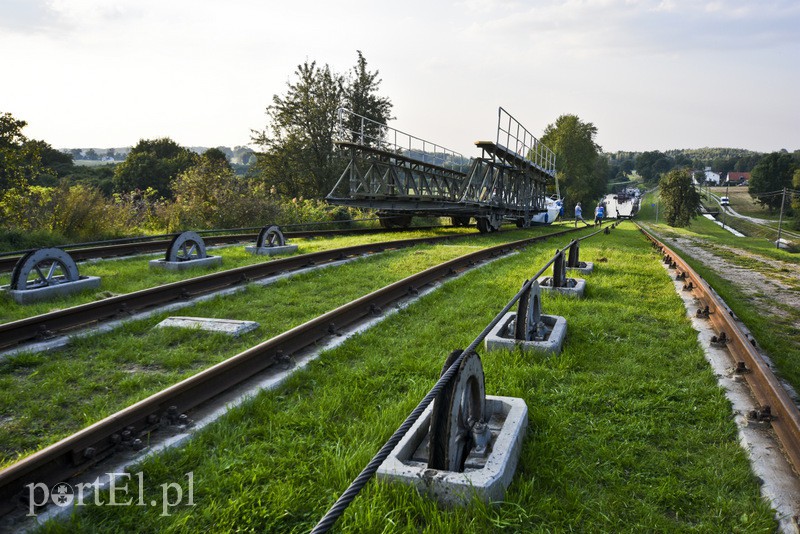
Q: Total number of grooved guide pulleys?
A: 7